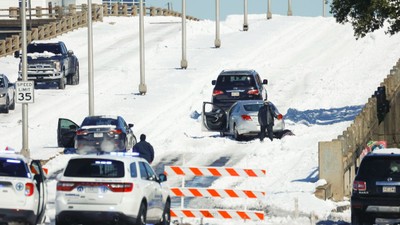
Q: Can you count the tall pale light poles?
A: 9